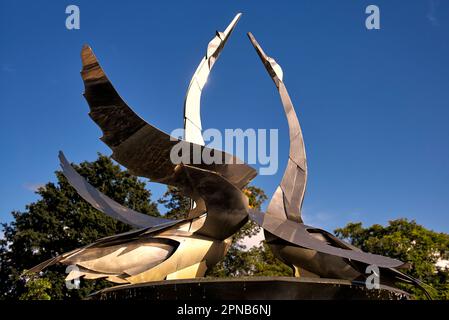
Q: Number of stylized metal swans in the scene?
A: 2